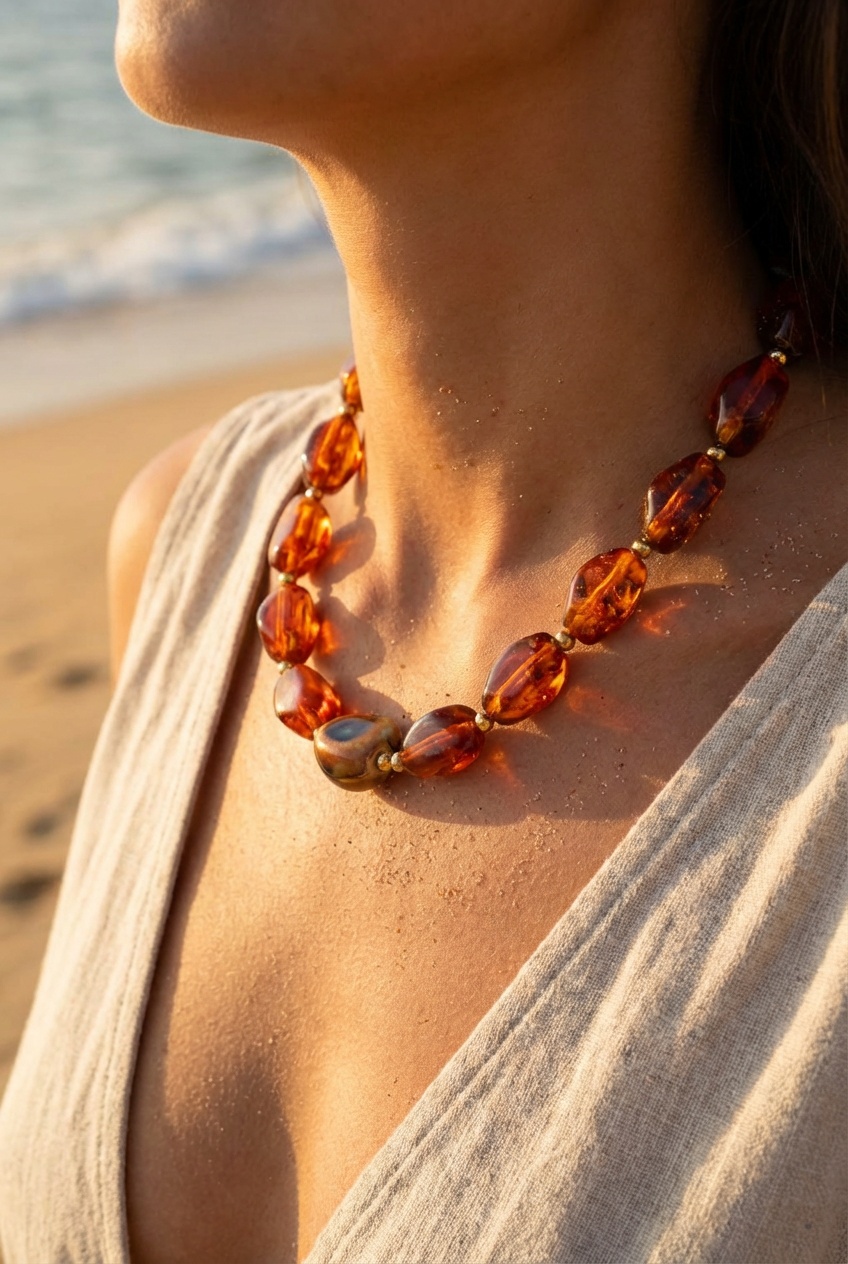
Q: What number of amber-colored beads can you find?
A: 11